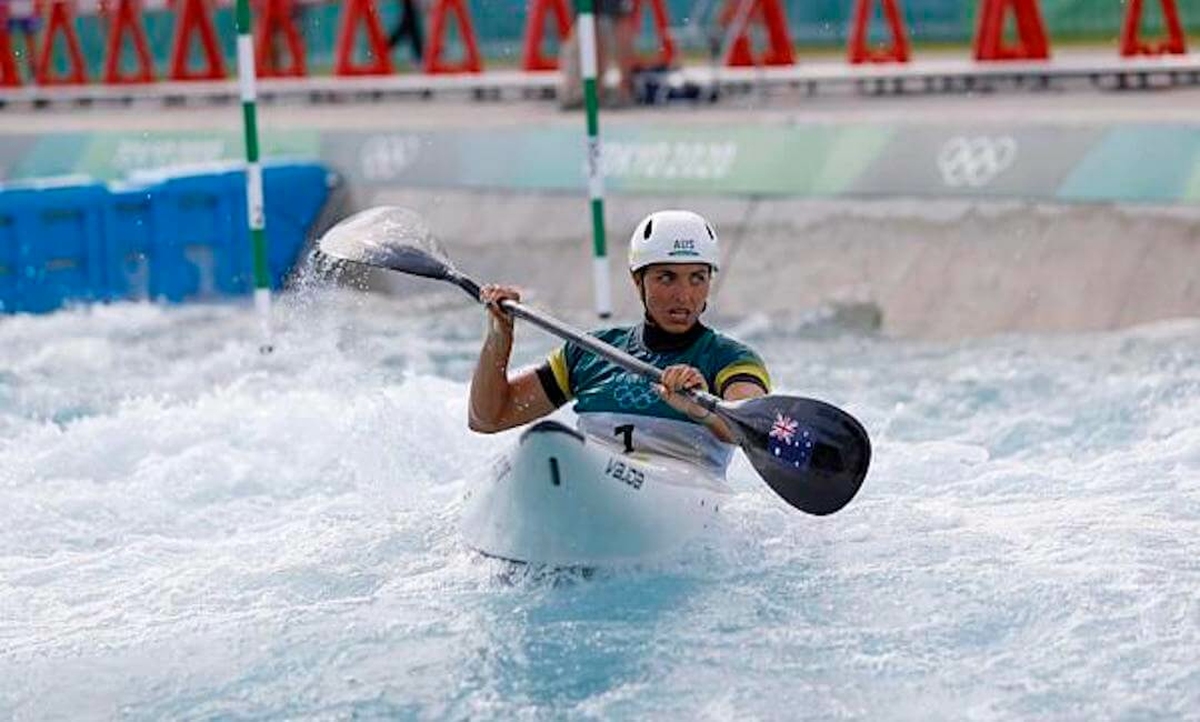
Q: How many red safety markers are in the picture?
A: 13